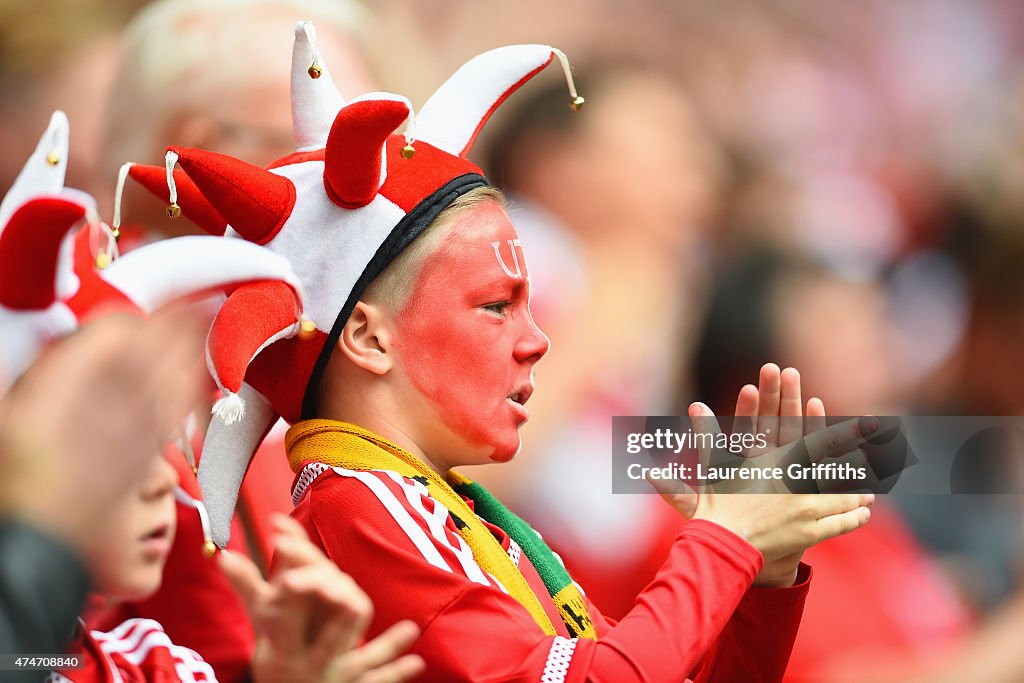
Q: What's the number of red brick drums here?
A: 0